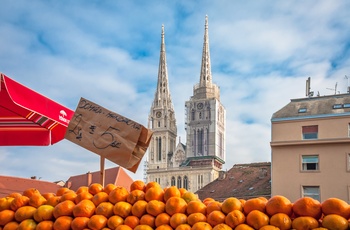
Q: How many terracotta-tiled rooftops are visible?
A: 3